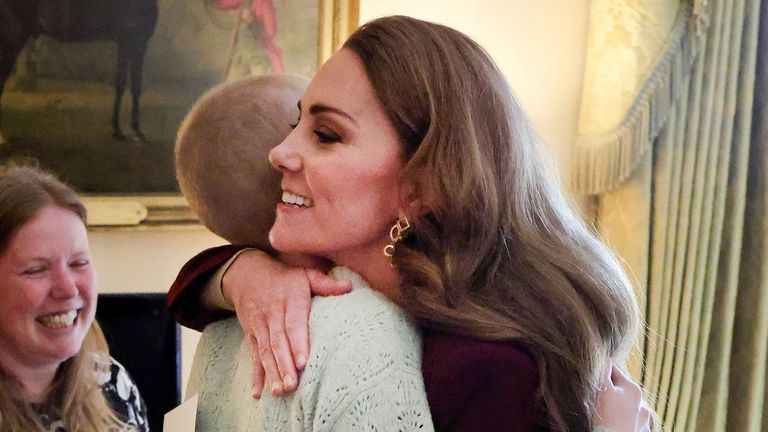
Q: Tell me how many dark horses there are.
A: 1